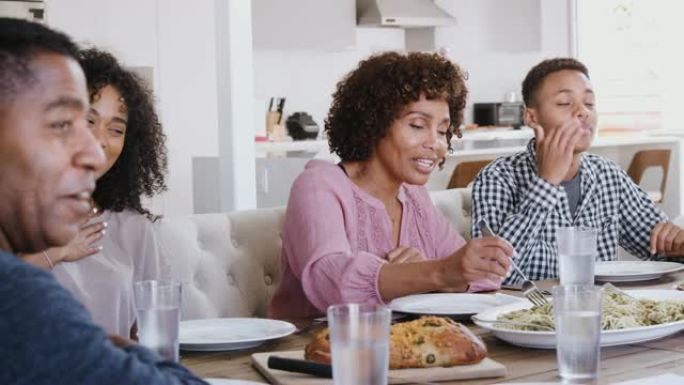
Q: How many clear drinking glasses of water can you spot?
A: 4